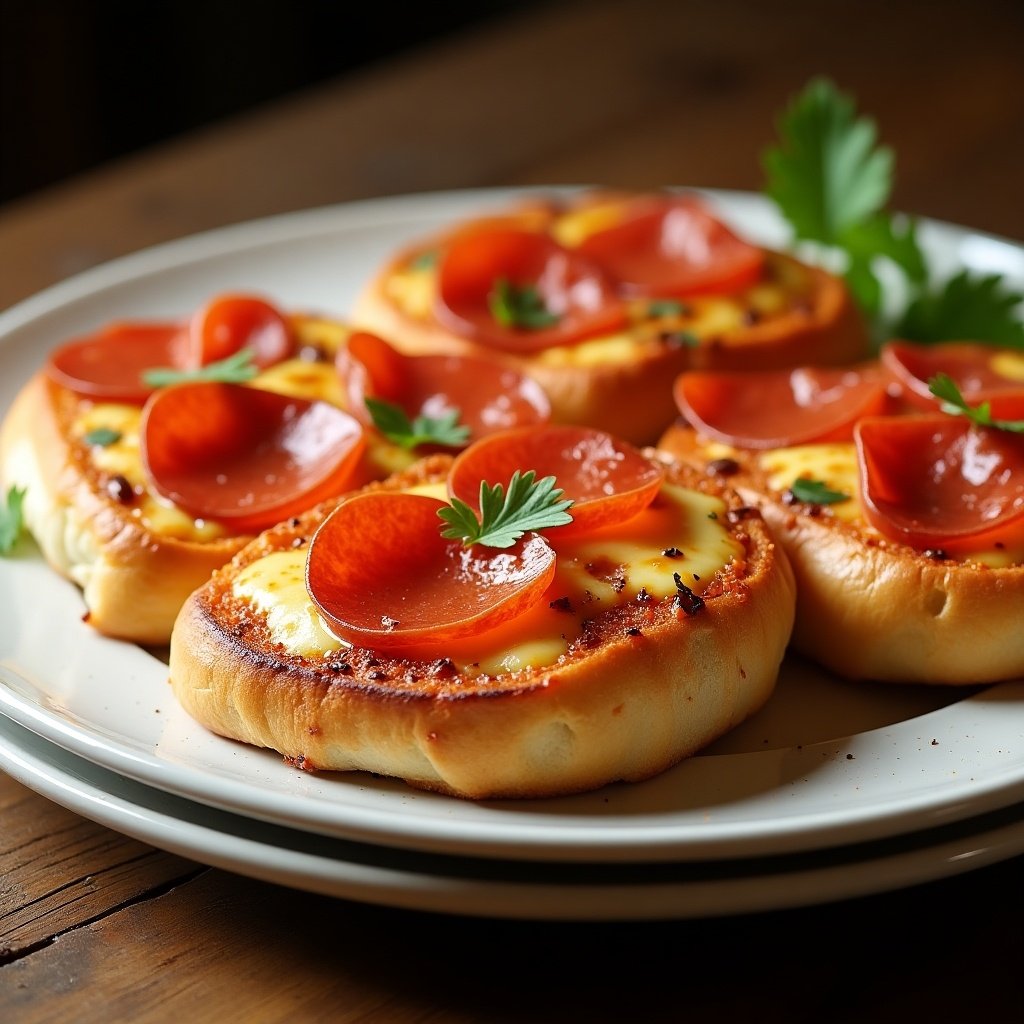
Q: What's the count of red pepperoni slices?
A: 11